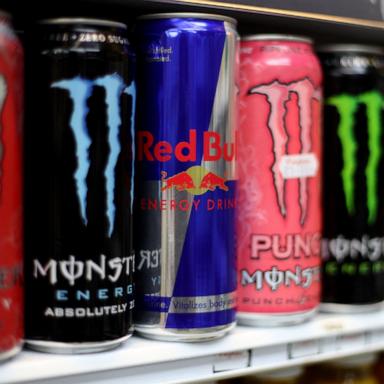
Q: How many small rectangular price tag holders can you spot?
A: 3